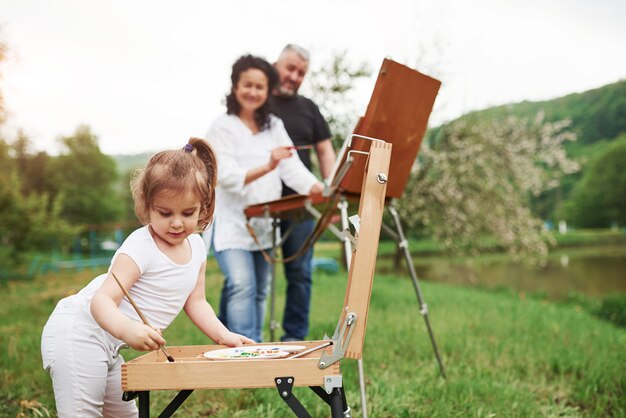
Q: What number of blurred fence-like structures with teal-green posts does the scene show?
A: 1